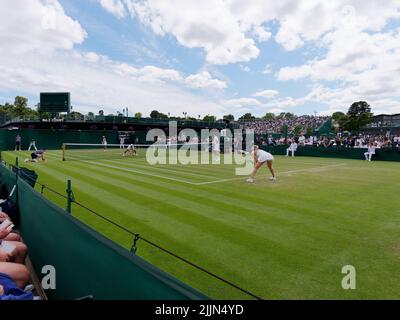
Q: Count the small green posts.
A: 2